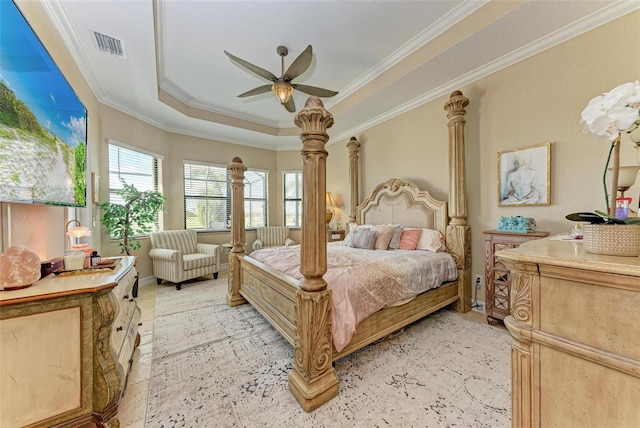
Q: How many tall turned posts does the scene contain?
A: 4